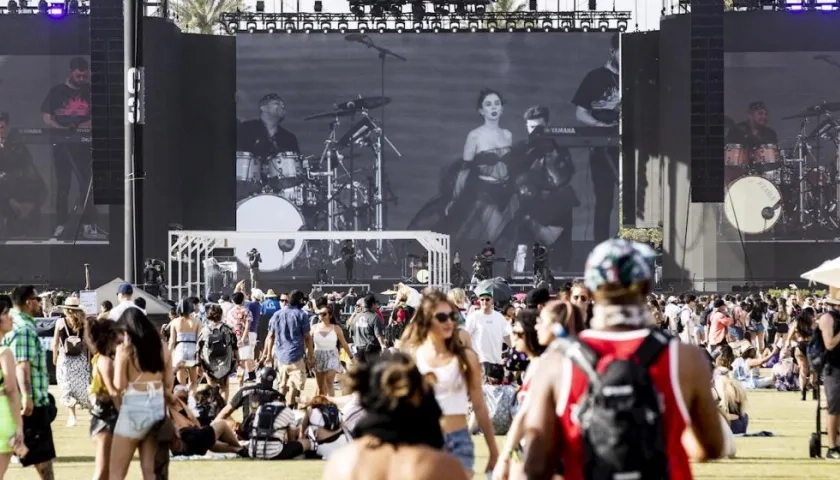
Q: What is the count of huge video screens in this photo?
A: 3